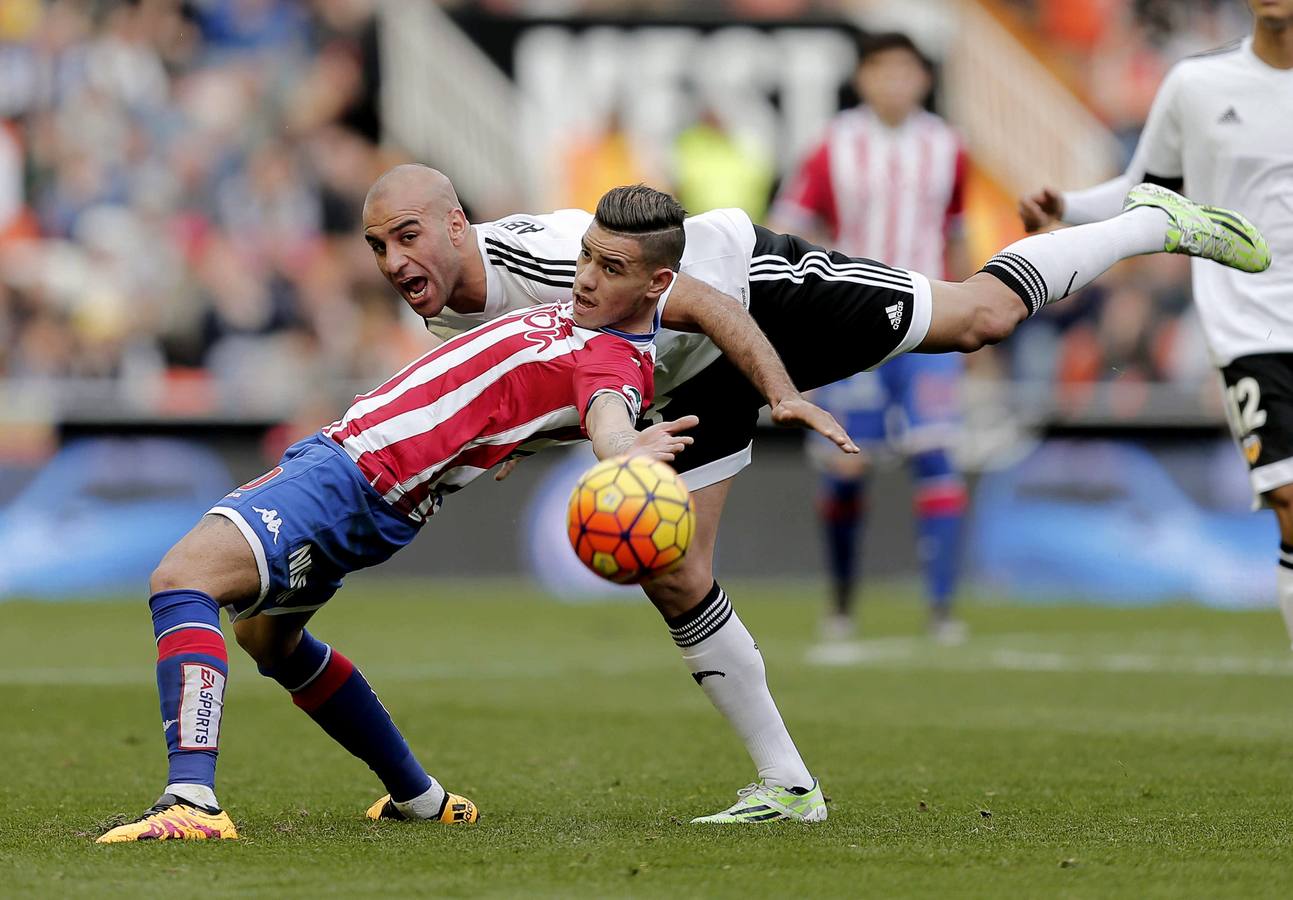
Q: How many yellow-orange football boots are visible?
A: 2